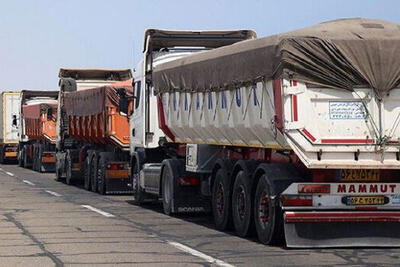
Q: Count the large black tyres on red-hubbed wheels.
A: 3